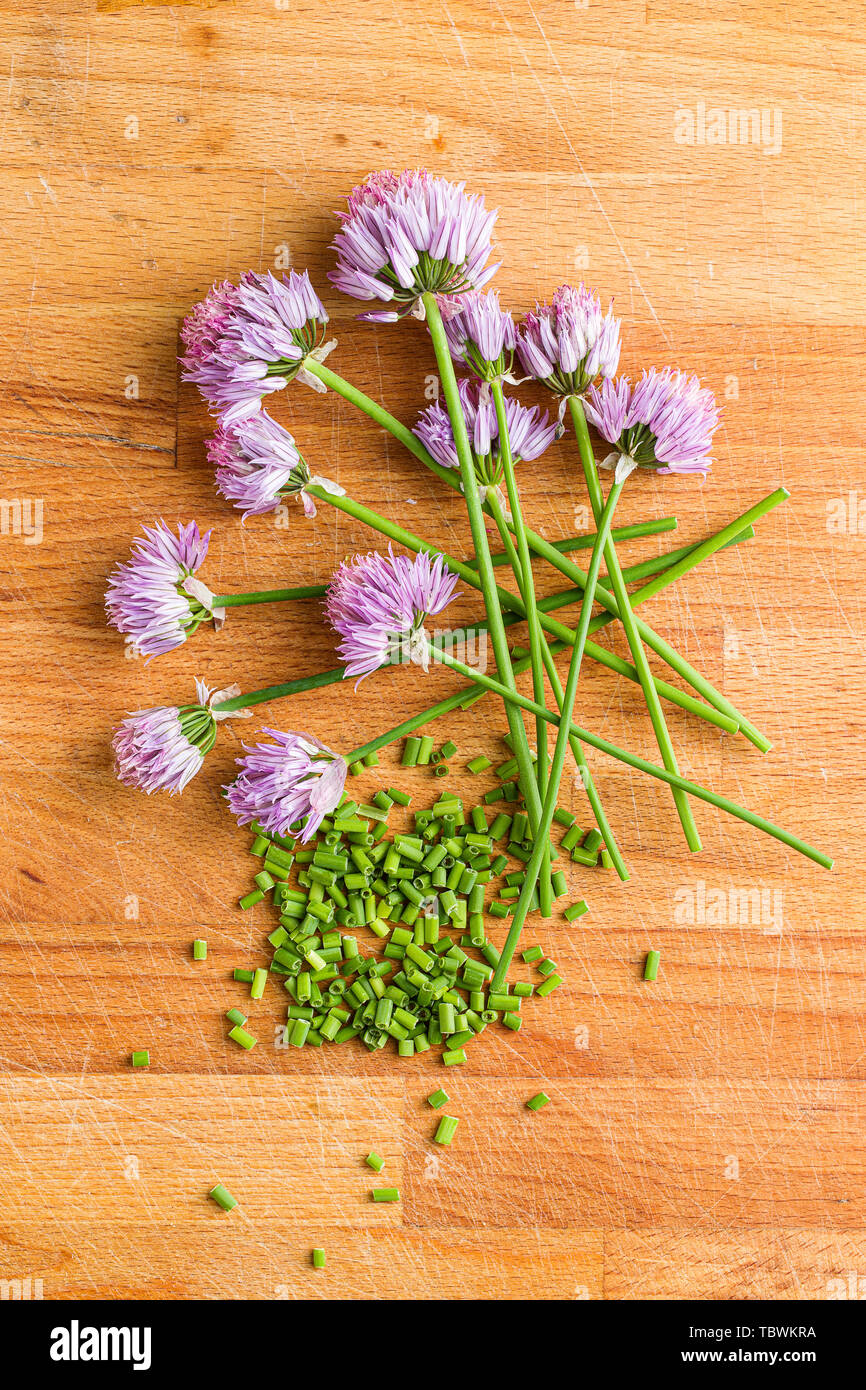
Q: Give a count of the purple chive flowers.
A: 11